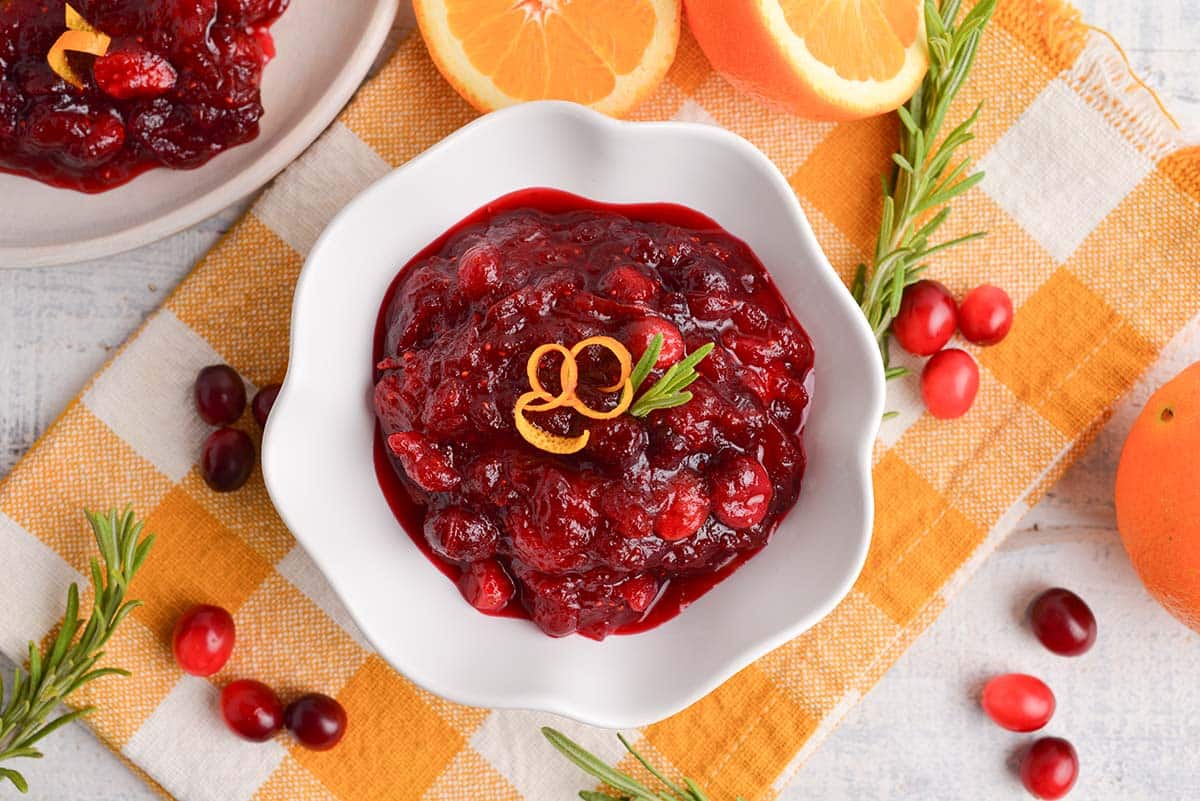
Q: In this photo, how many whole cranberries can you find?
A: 12